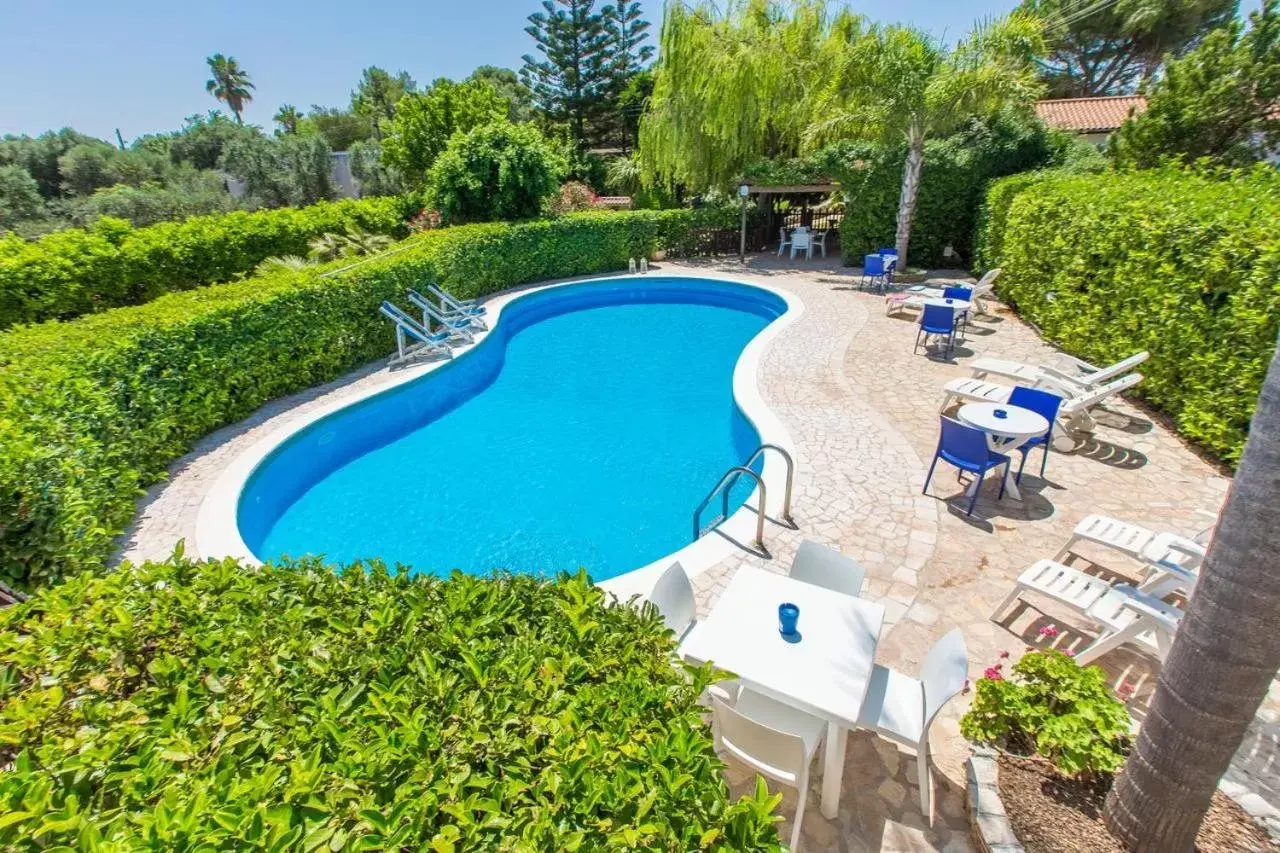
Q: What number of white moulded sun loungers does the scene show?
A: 6